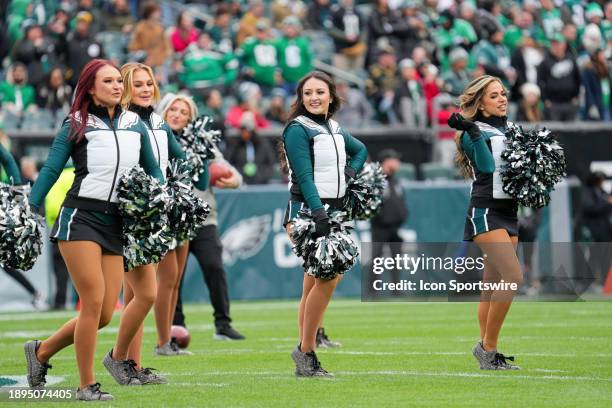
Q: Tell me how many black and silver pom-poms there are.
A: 7